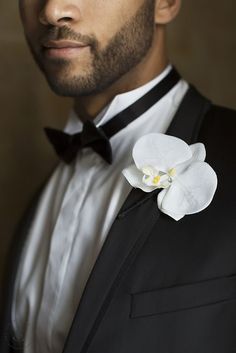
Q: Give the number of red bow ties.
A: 0